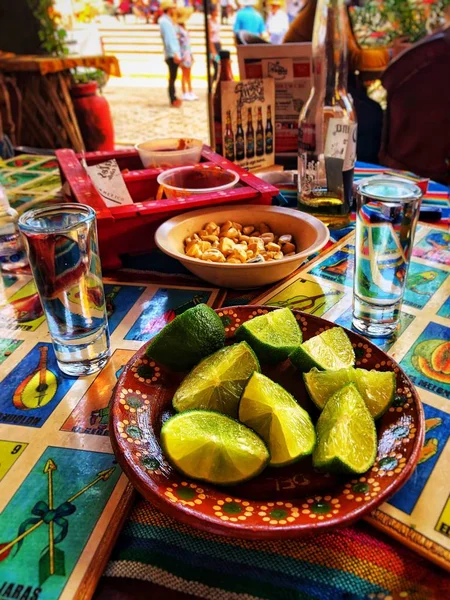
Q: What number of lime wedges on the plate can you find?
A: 8